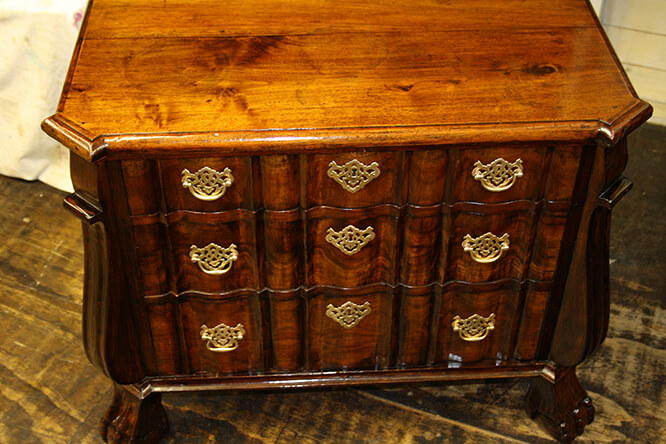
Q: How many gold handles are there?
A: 6